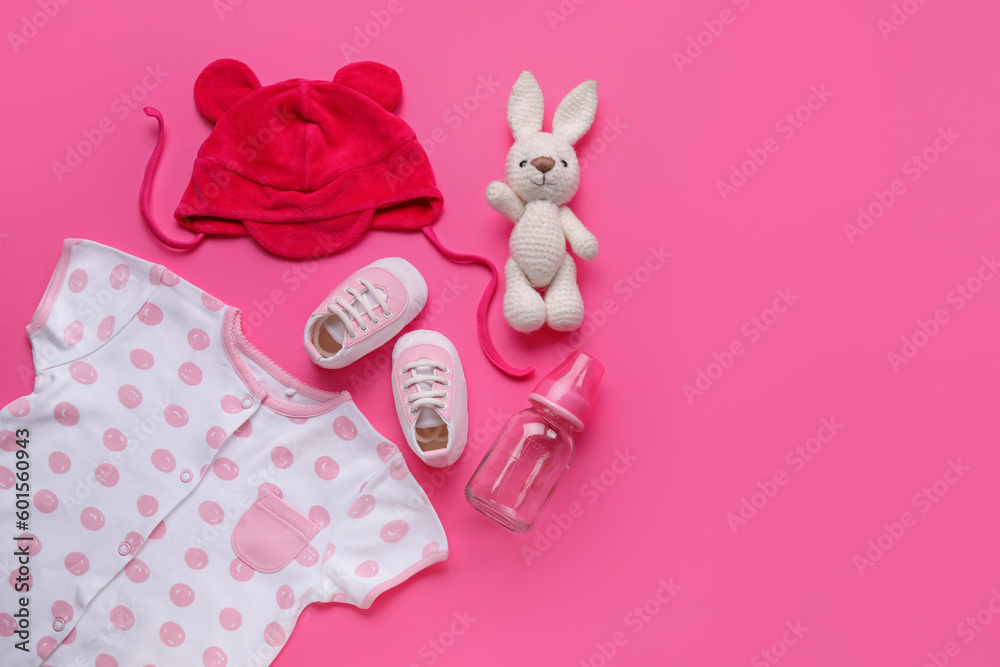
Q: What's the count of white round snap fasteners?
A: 4